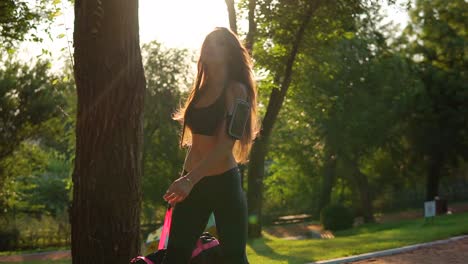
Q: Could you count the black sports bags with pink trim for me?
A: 1